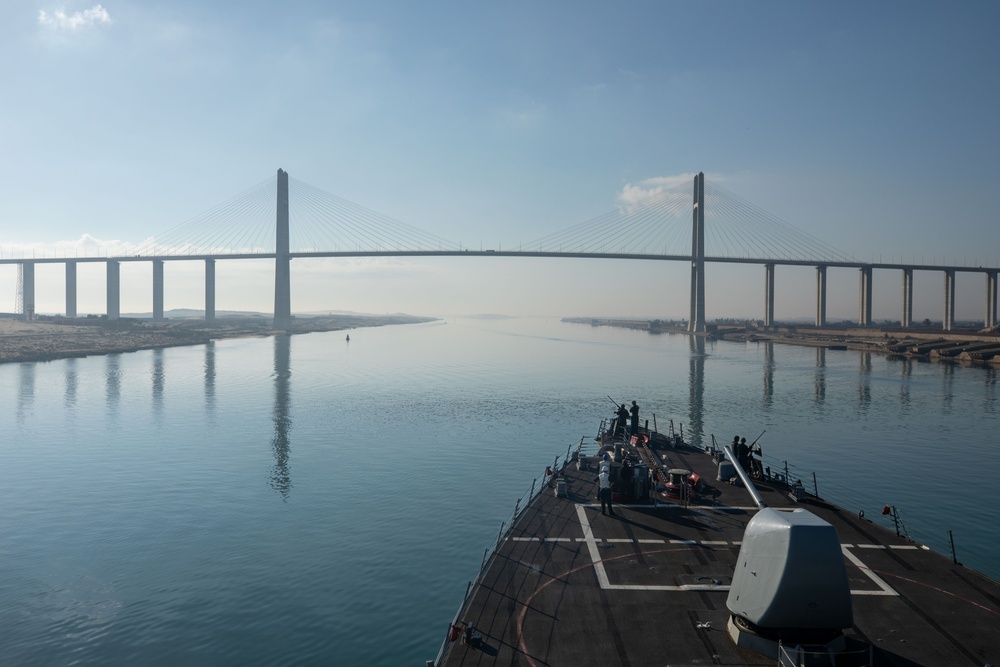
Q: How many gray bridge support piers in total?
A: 13